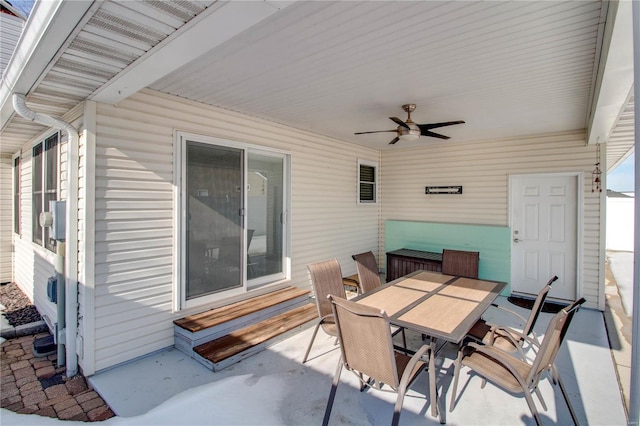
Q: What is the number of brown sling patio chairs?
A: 6